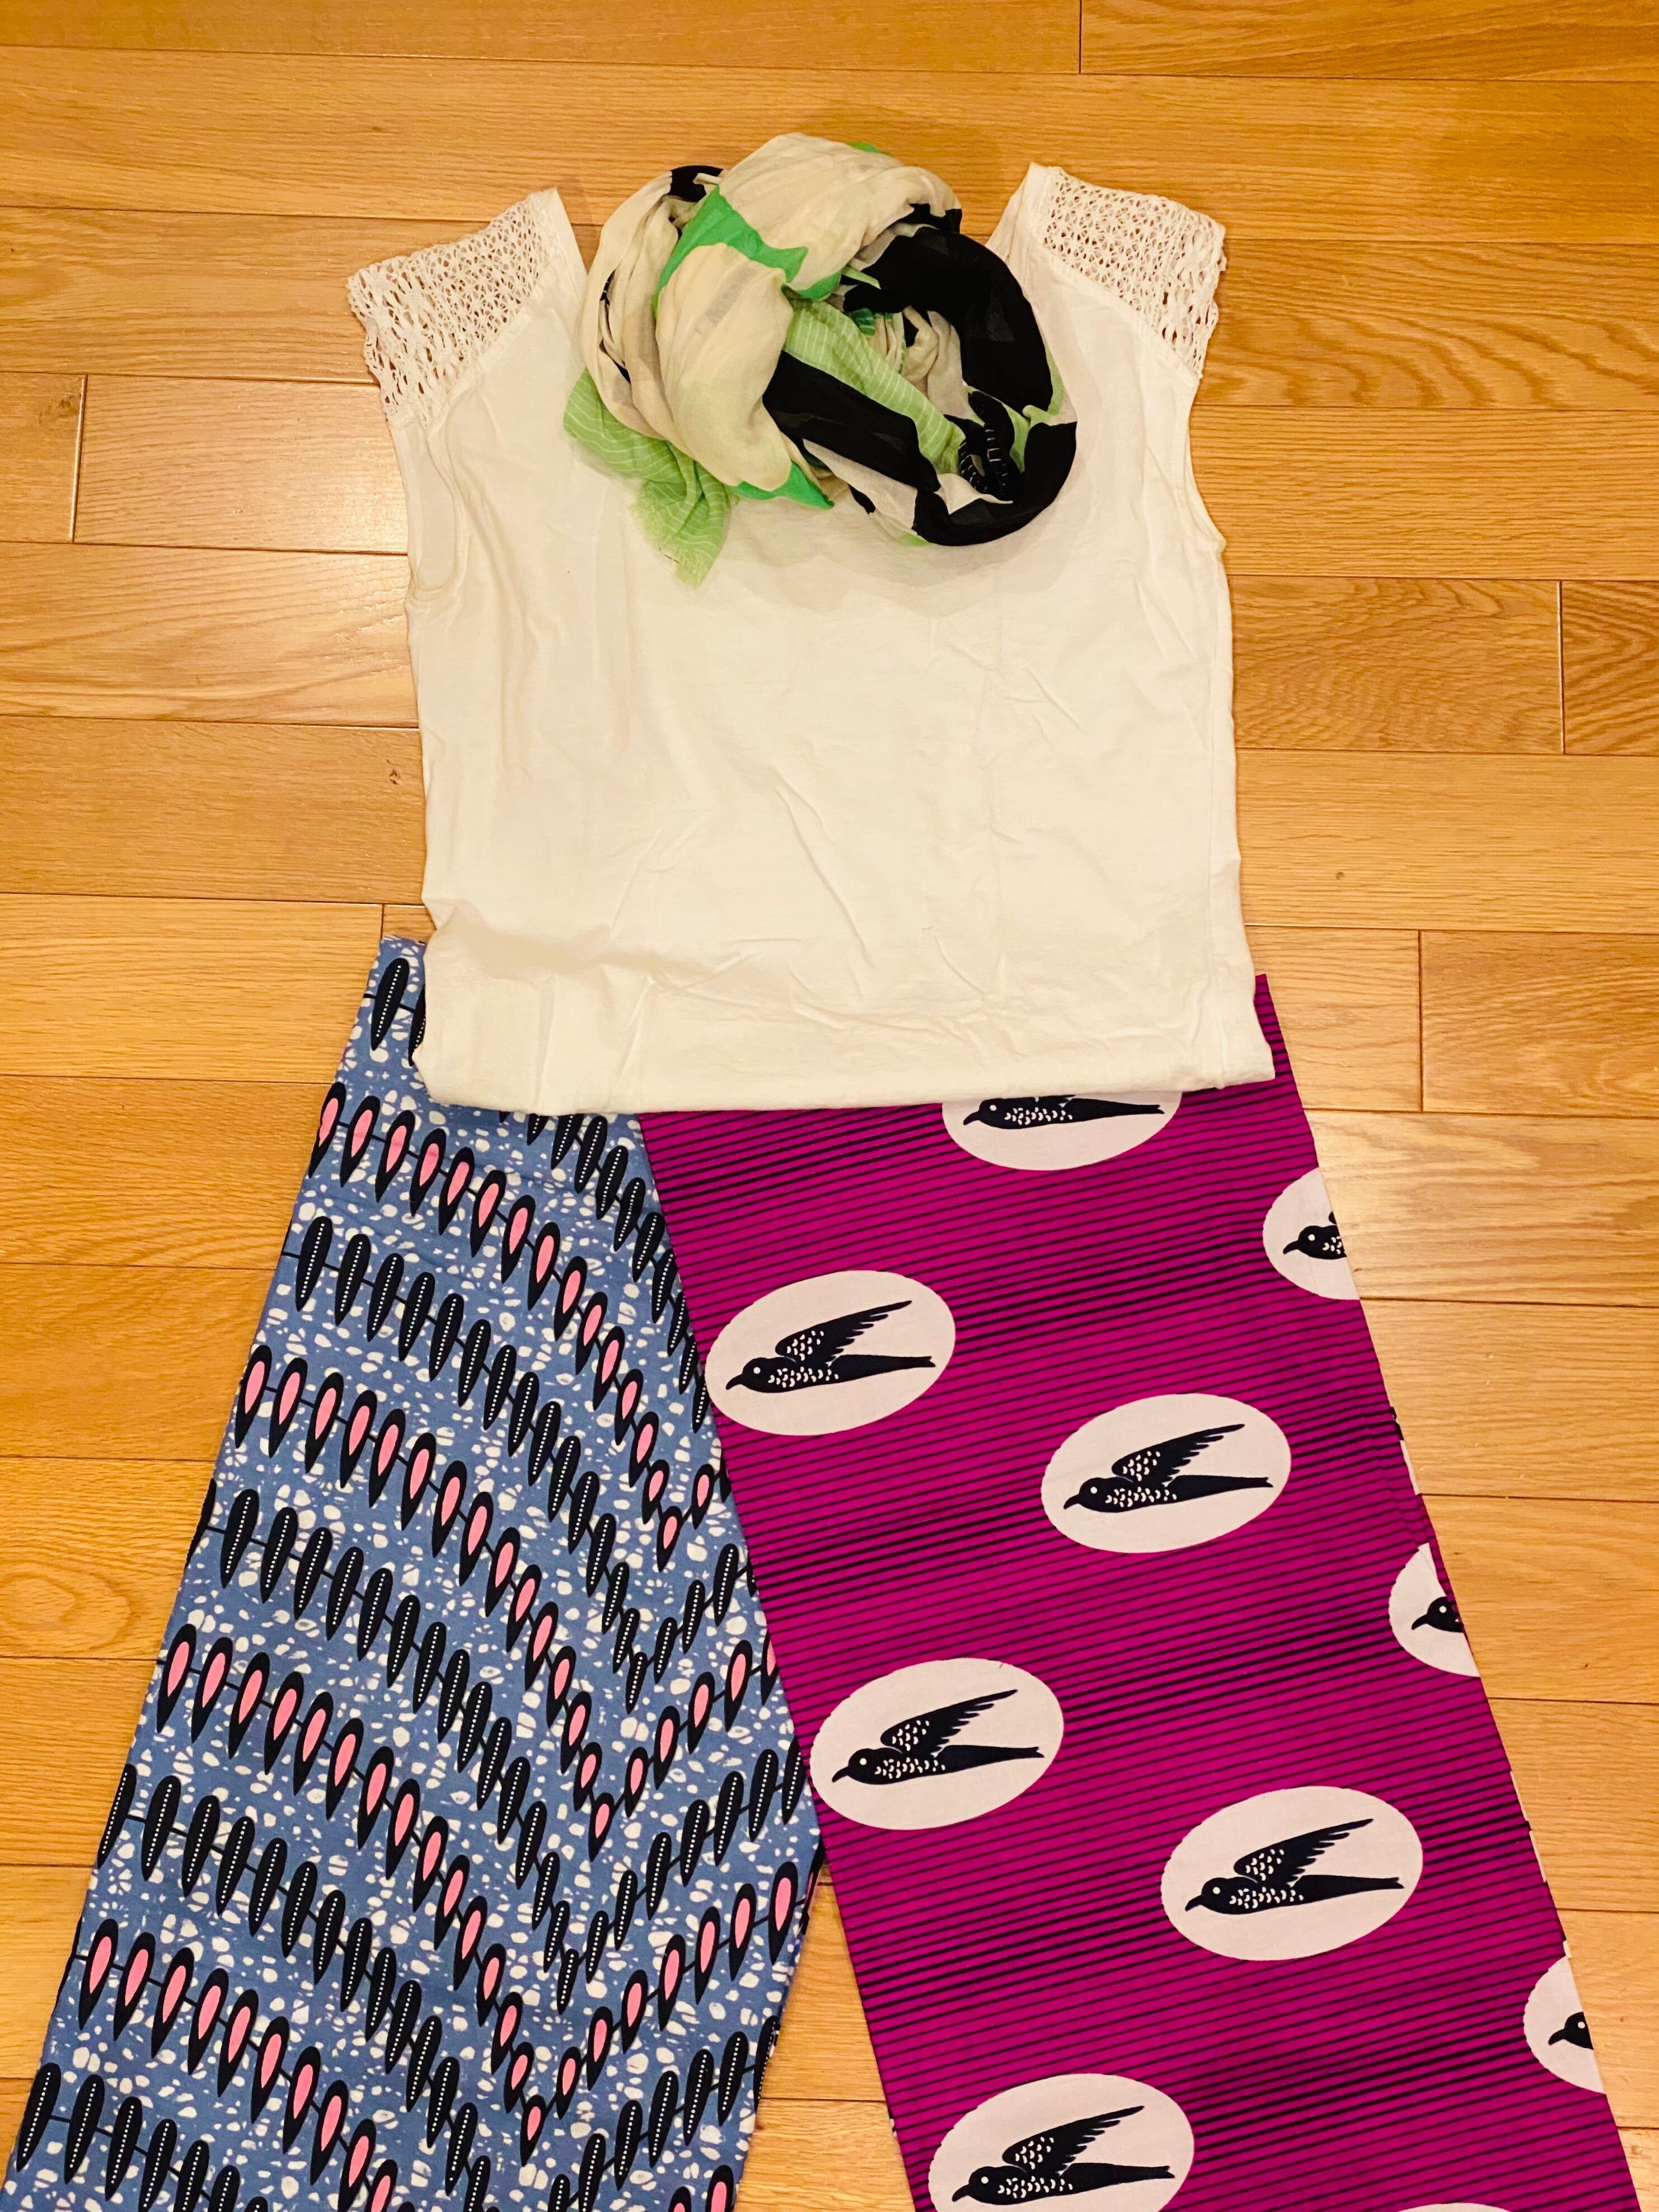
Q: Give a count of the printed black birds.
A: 9